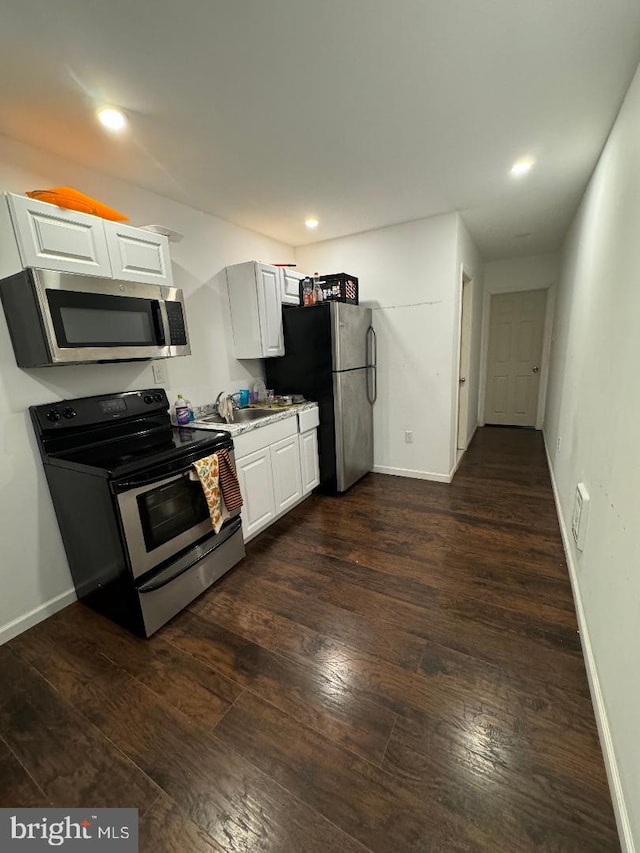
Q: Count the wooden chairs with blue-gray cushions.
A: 0